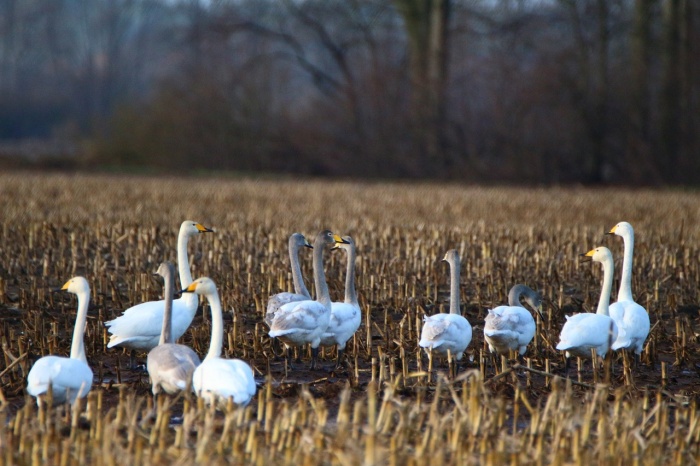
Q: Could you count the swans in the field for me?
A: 11